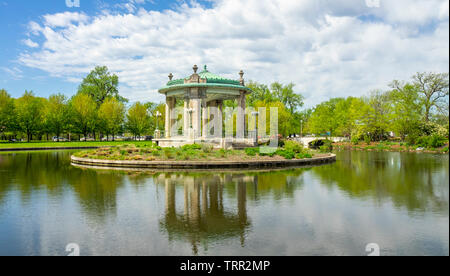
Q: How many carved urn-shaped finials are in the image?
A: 3